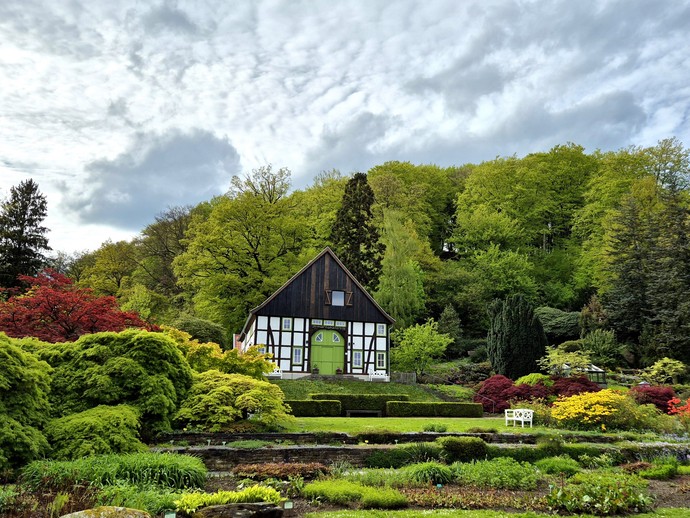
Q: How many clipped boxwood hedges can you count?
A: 3